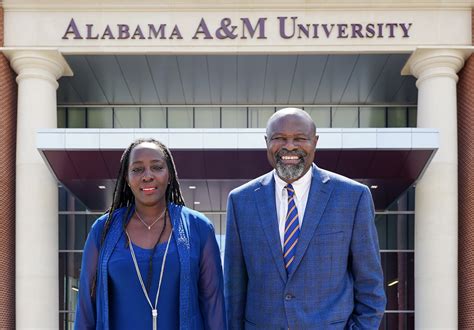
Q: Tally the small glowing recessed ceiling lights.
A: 4